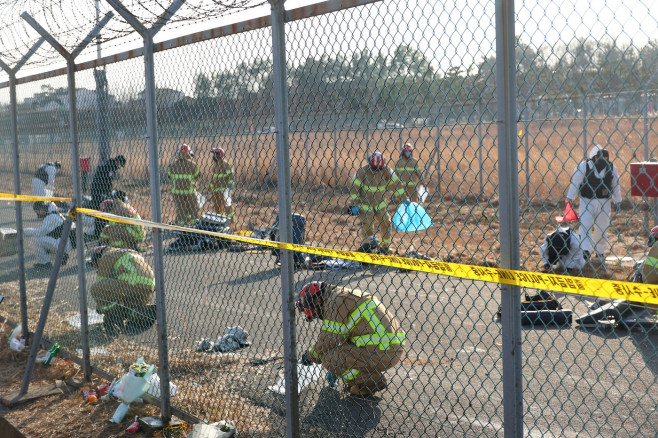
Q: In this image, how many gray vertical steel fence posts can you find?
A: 5